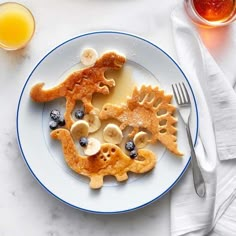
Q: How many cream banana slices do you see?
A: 6